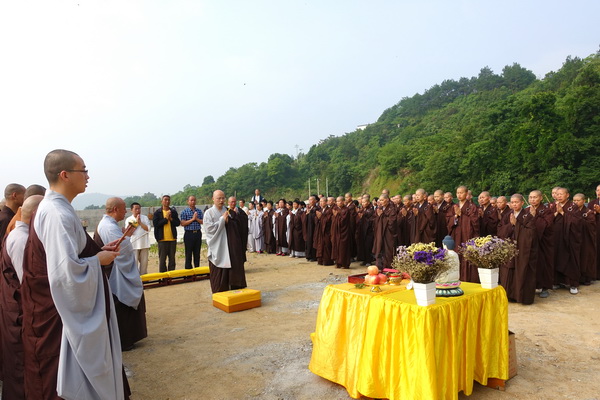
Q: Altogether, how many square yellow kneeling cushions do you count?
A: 1